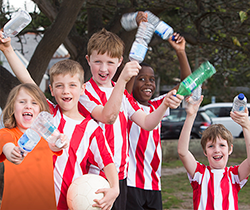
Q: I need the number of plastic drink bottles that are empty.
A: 9